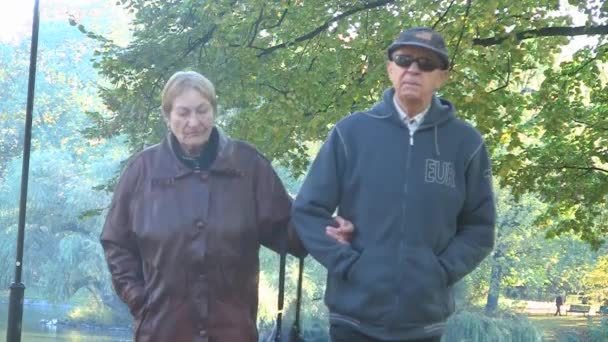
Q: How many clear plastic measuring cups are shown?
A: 0